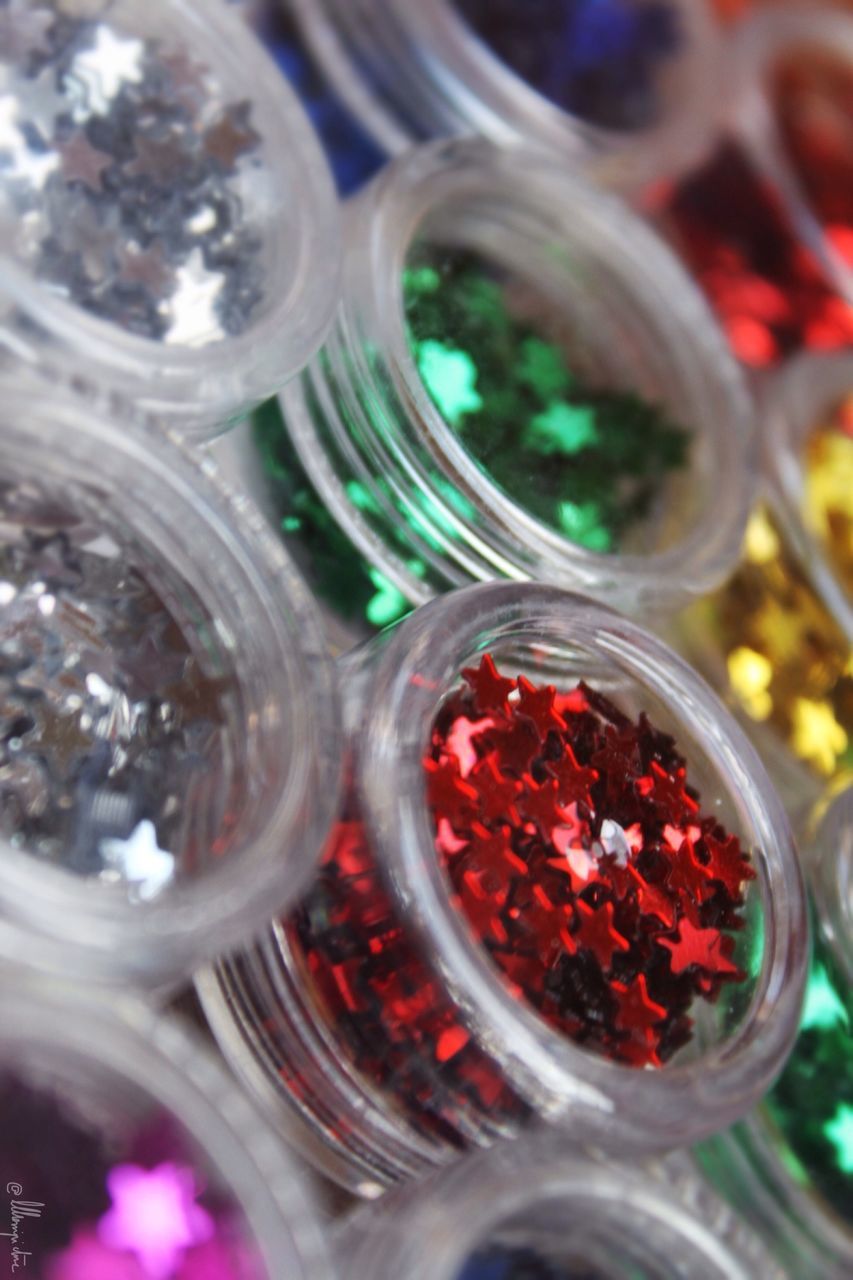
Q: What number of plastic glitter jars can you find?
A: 10